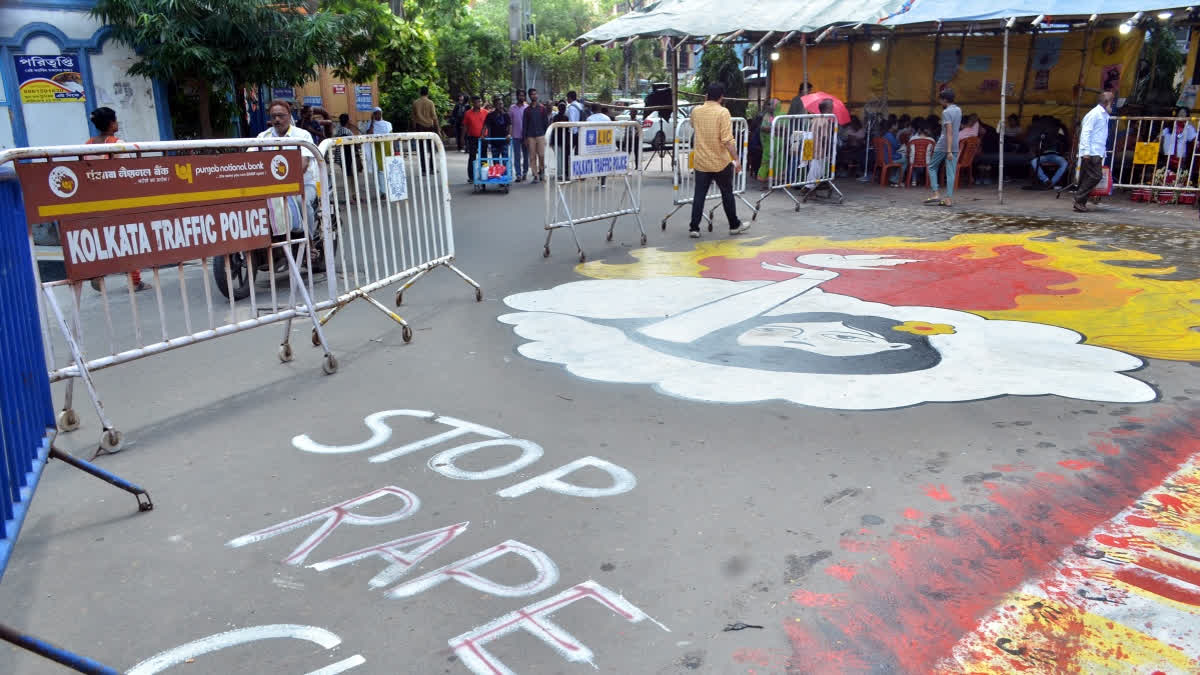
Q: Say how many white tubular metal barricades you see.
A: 6